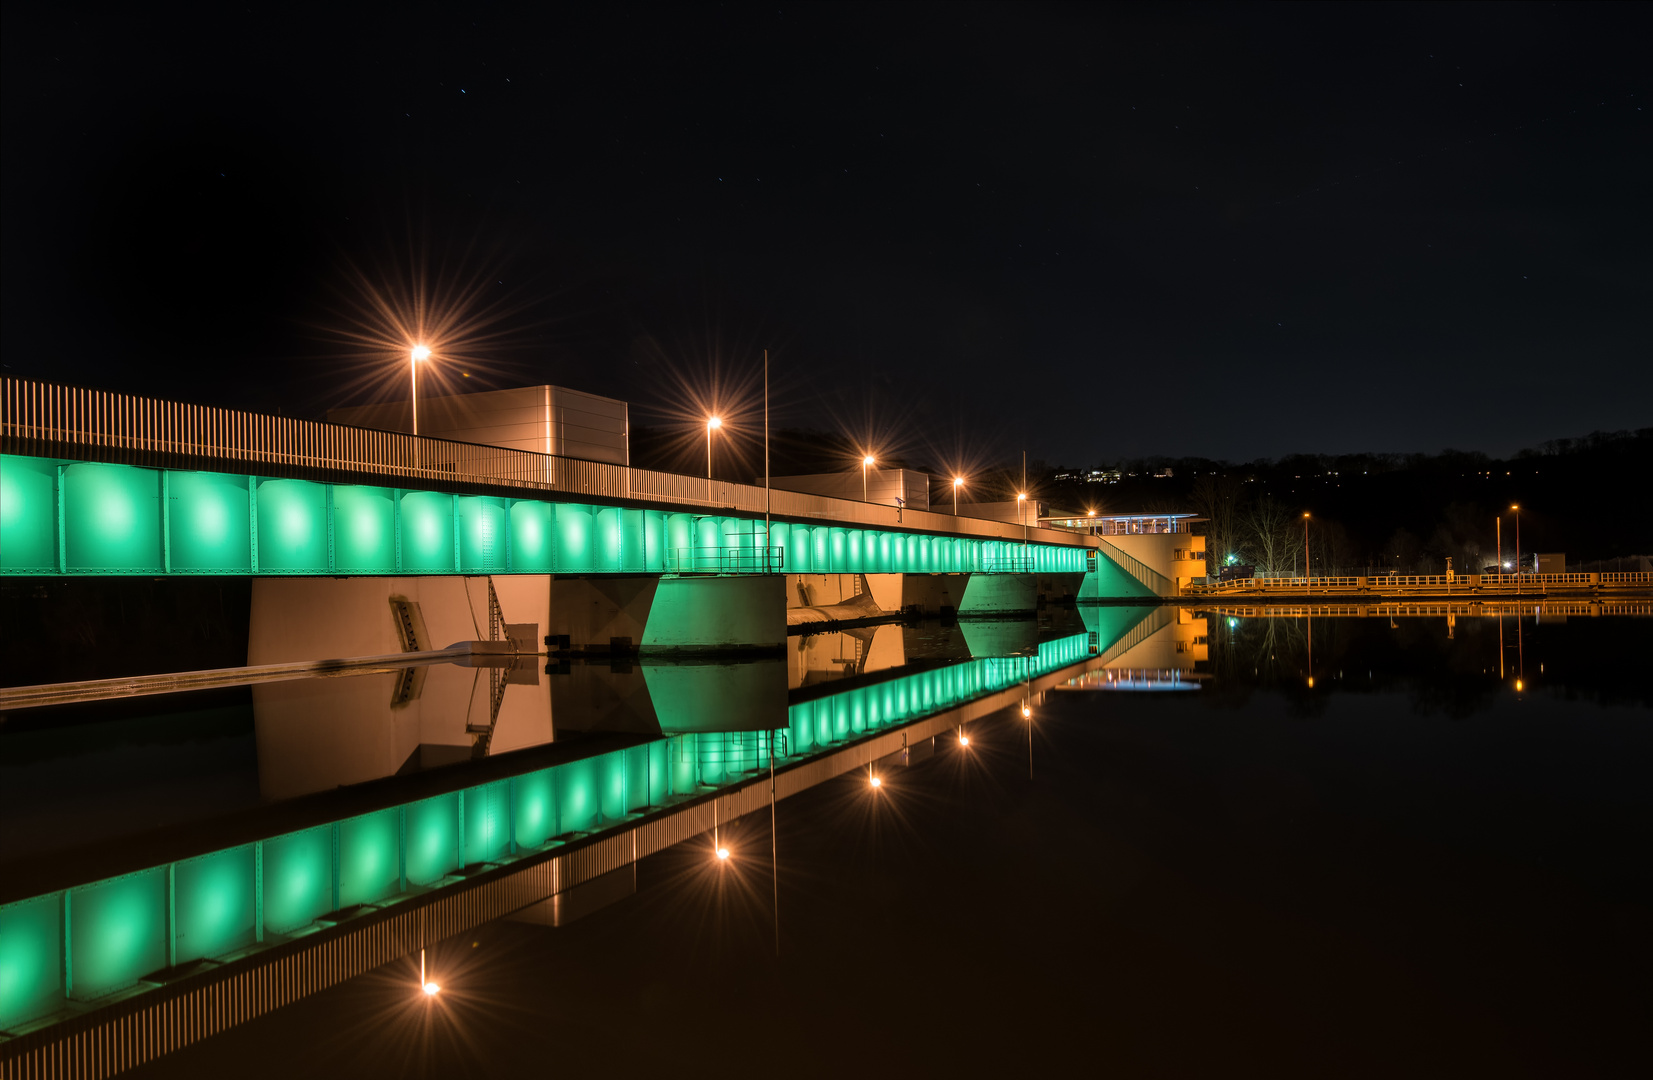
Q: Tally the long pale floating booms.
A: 1